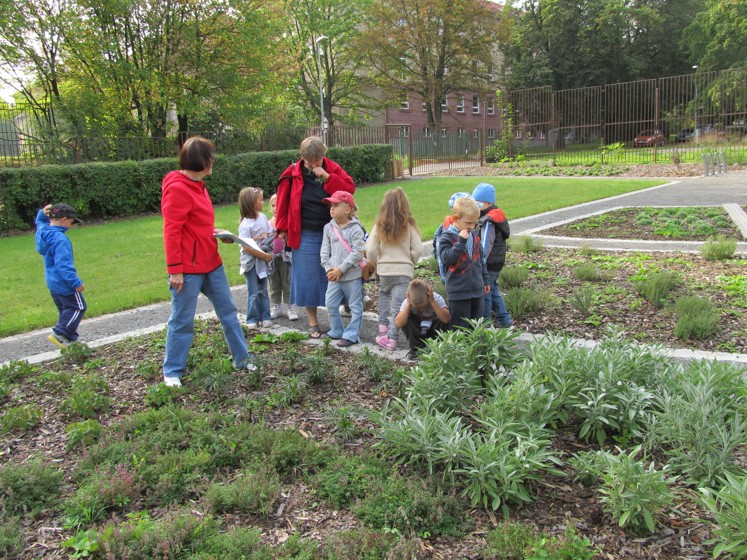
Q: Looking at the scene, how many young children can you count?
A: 9